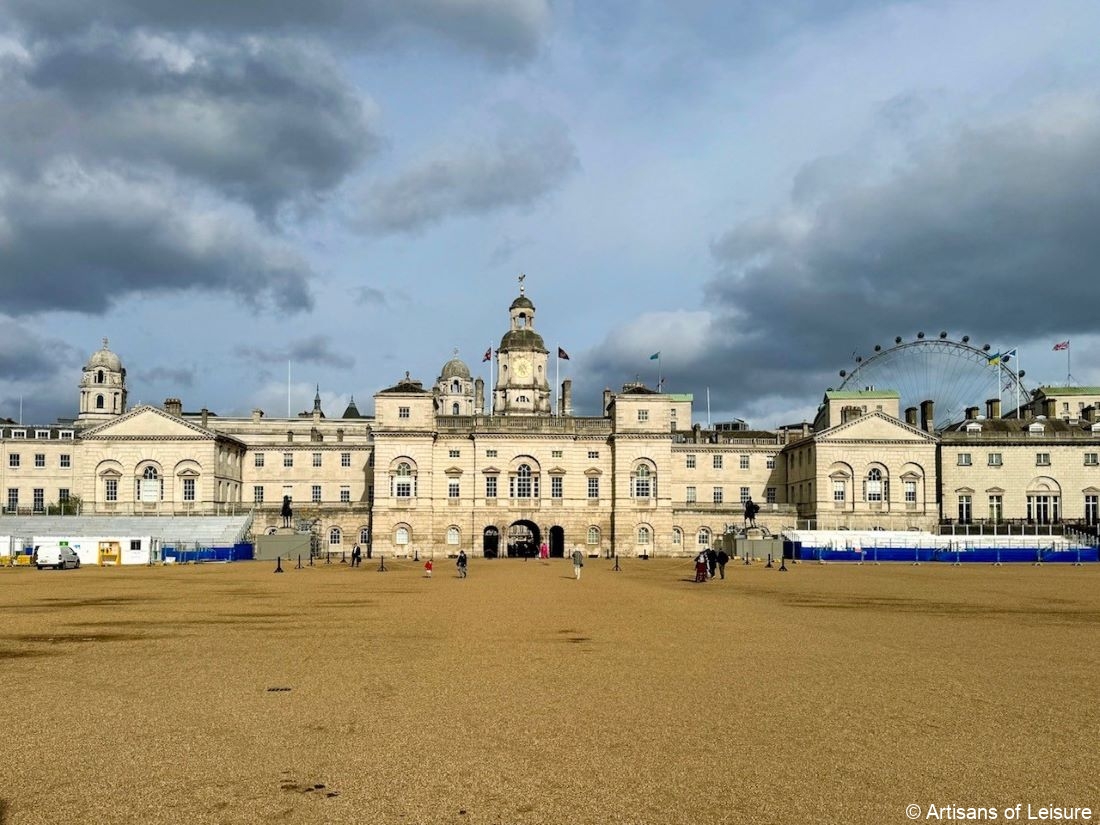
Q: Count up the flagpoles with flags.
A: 6